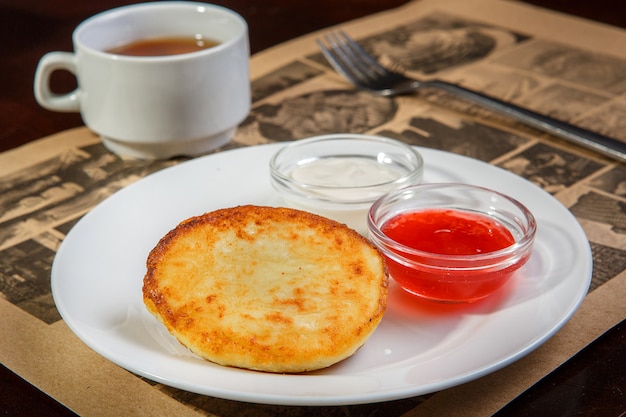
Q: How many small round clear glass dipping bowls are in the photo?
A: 2